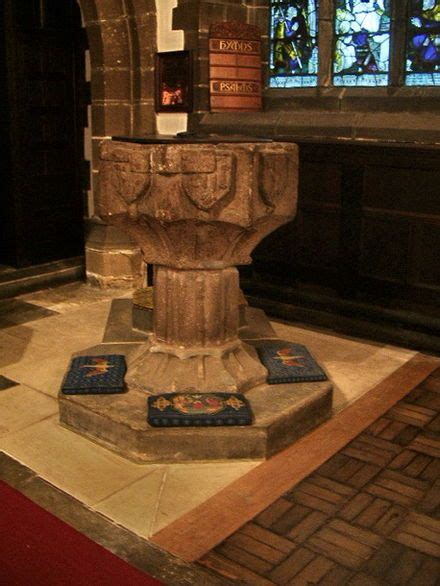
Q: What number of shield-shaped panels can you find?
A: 3